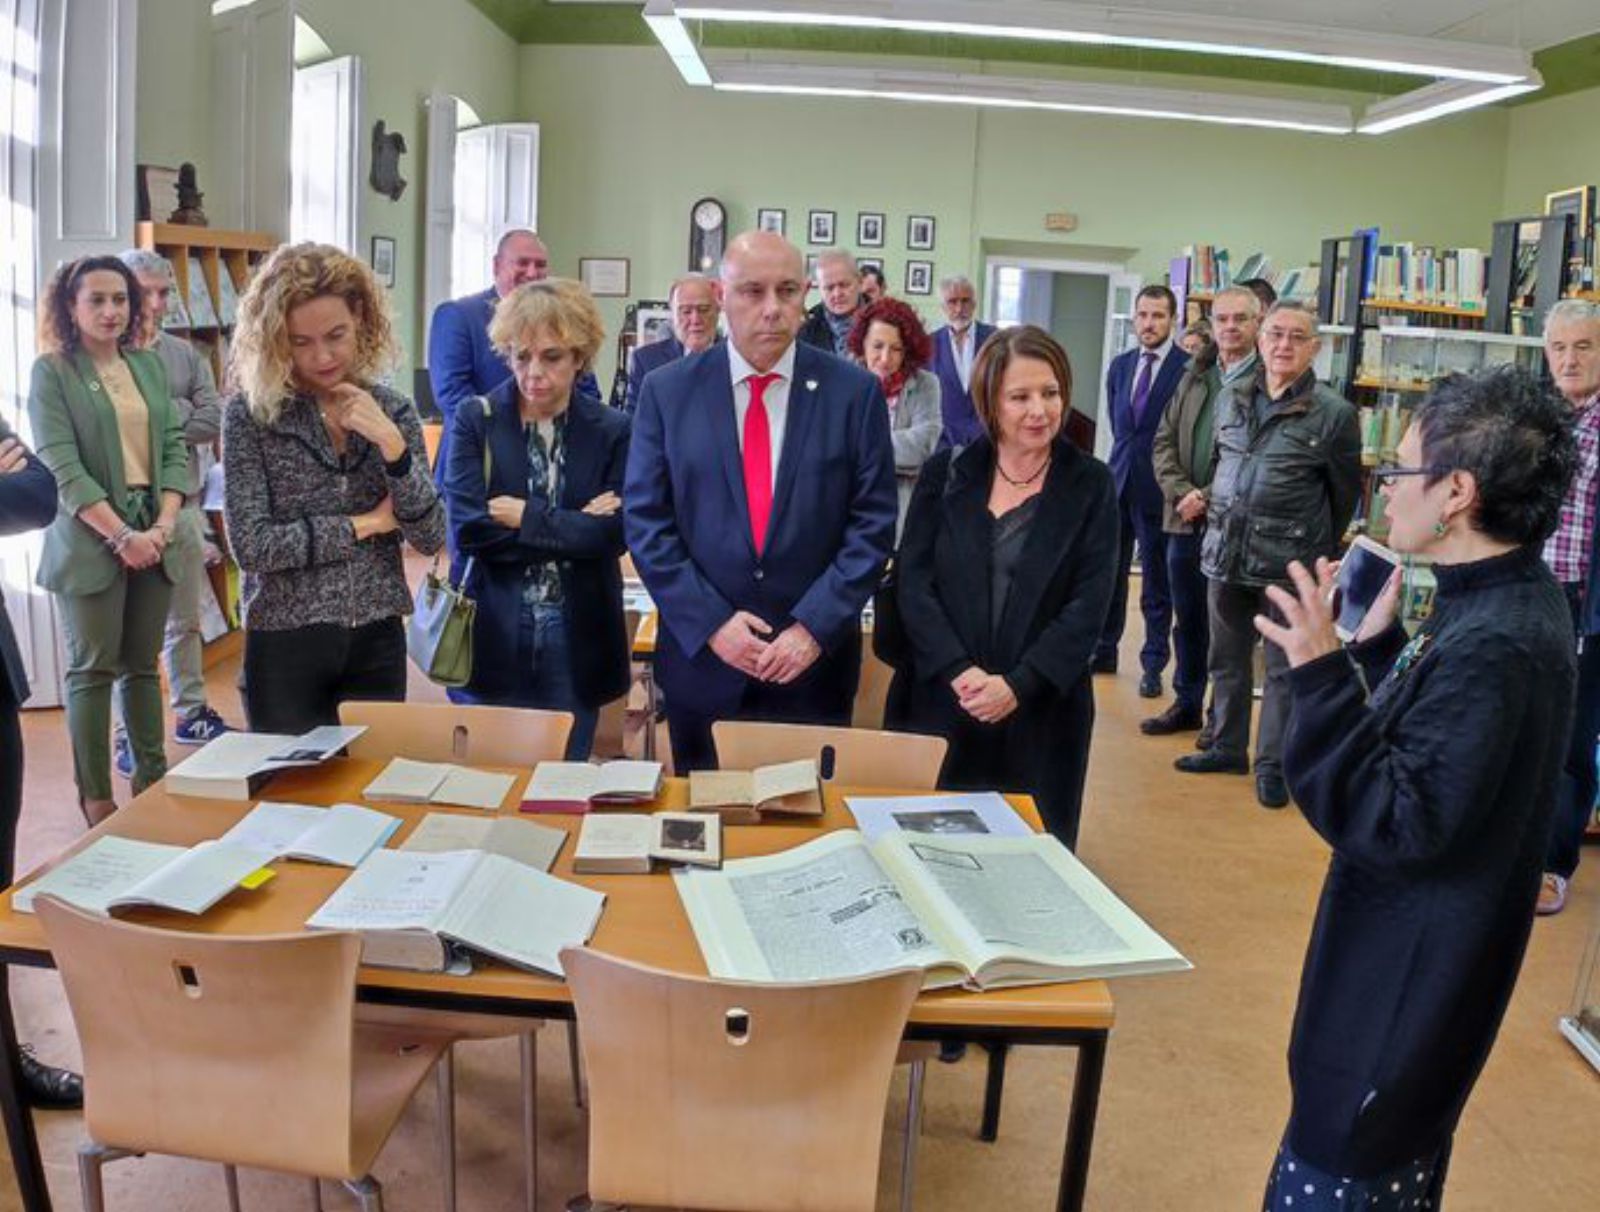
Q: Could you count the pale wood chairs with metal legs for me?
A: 4